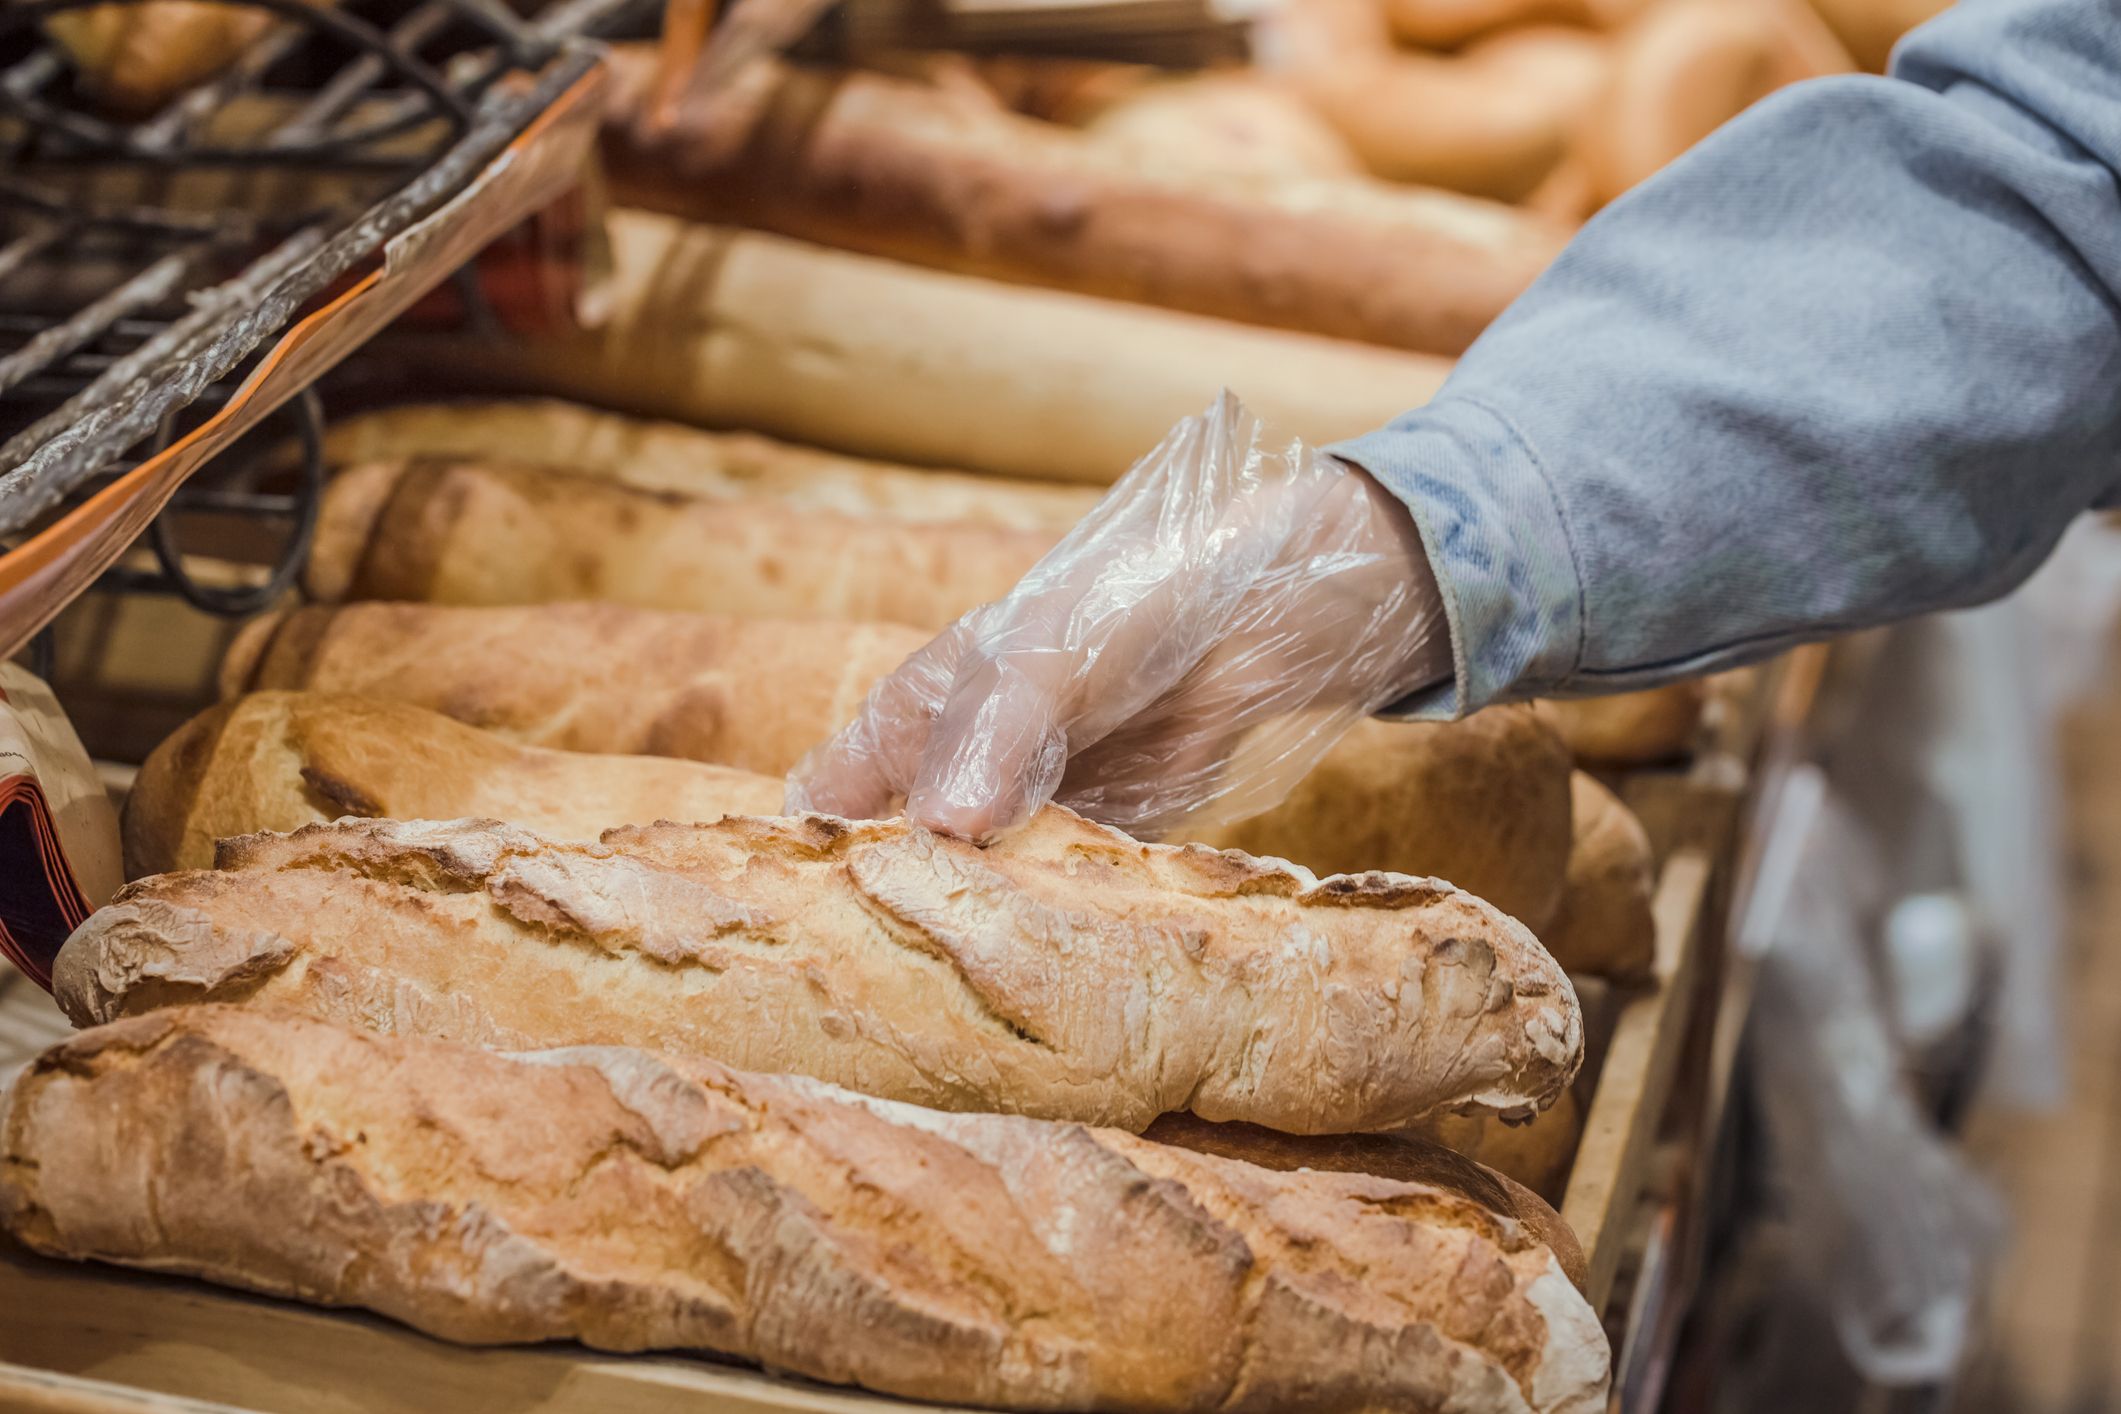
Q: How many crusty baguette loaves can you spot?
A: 2